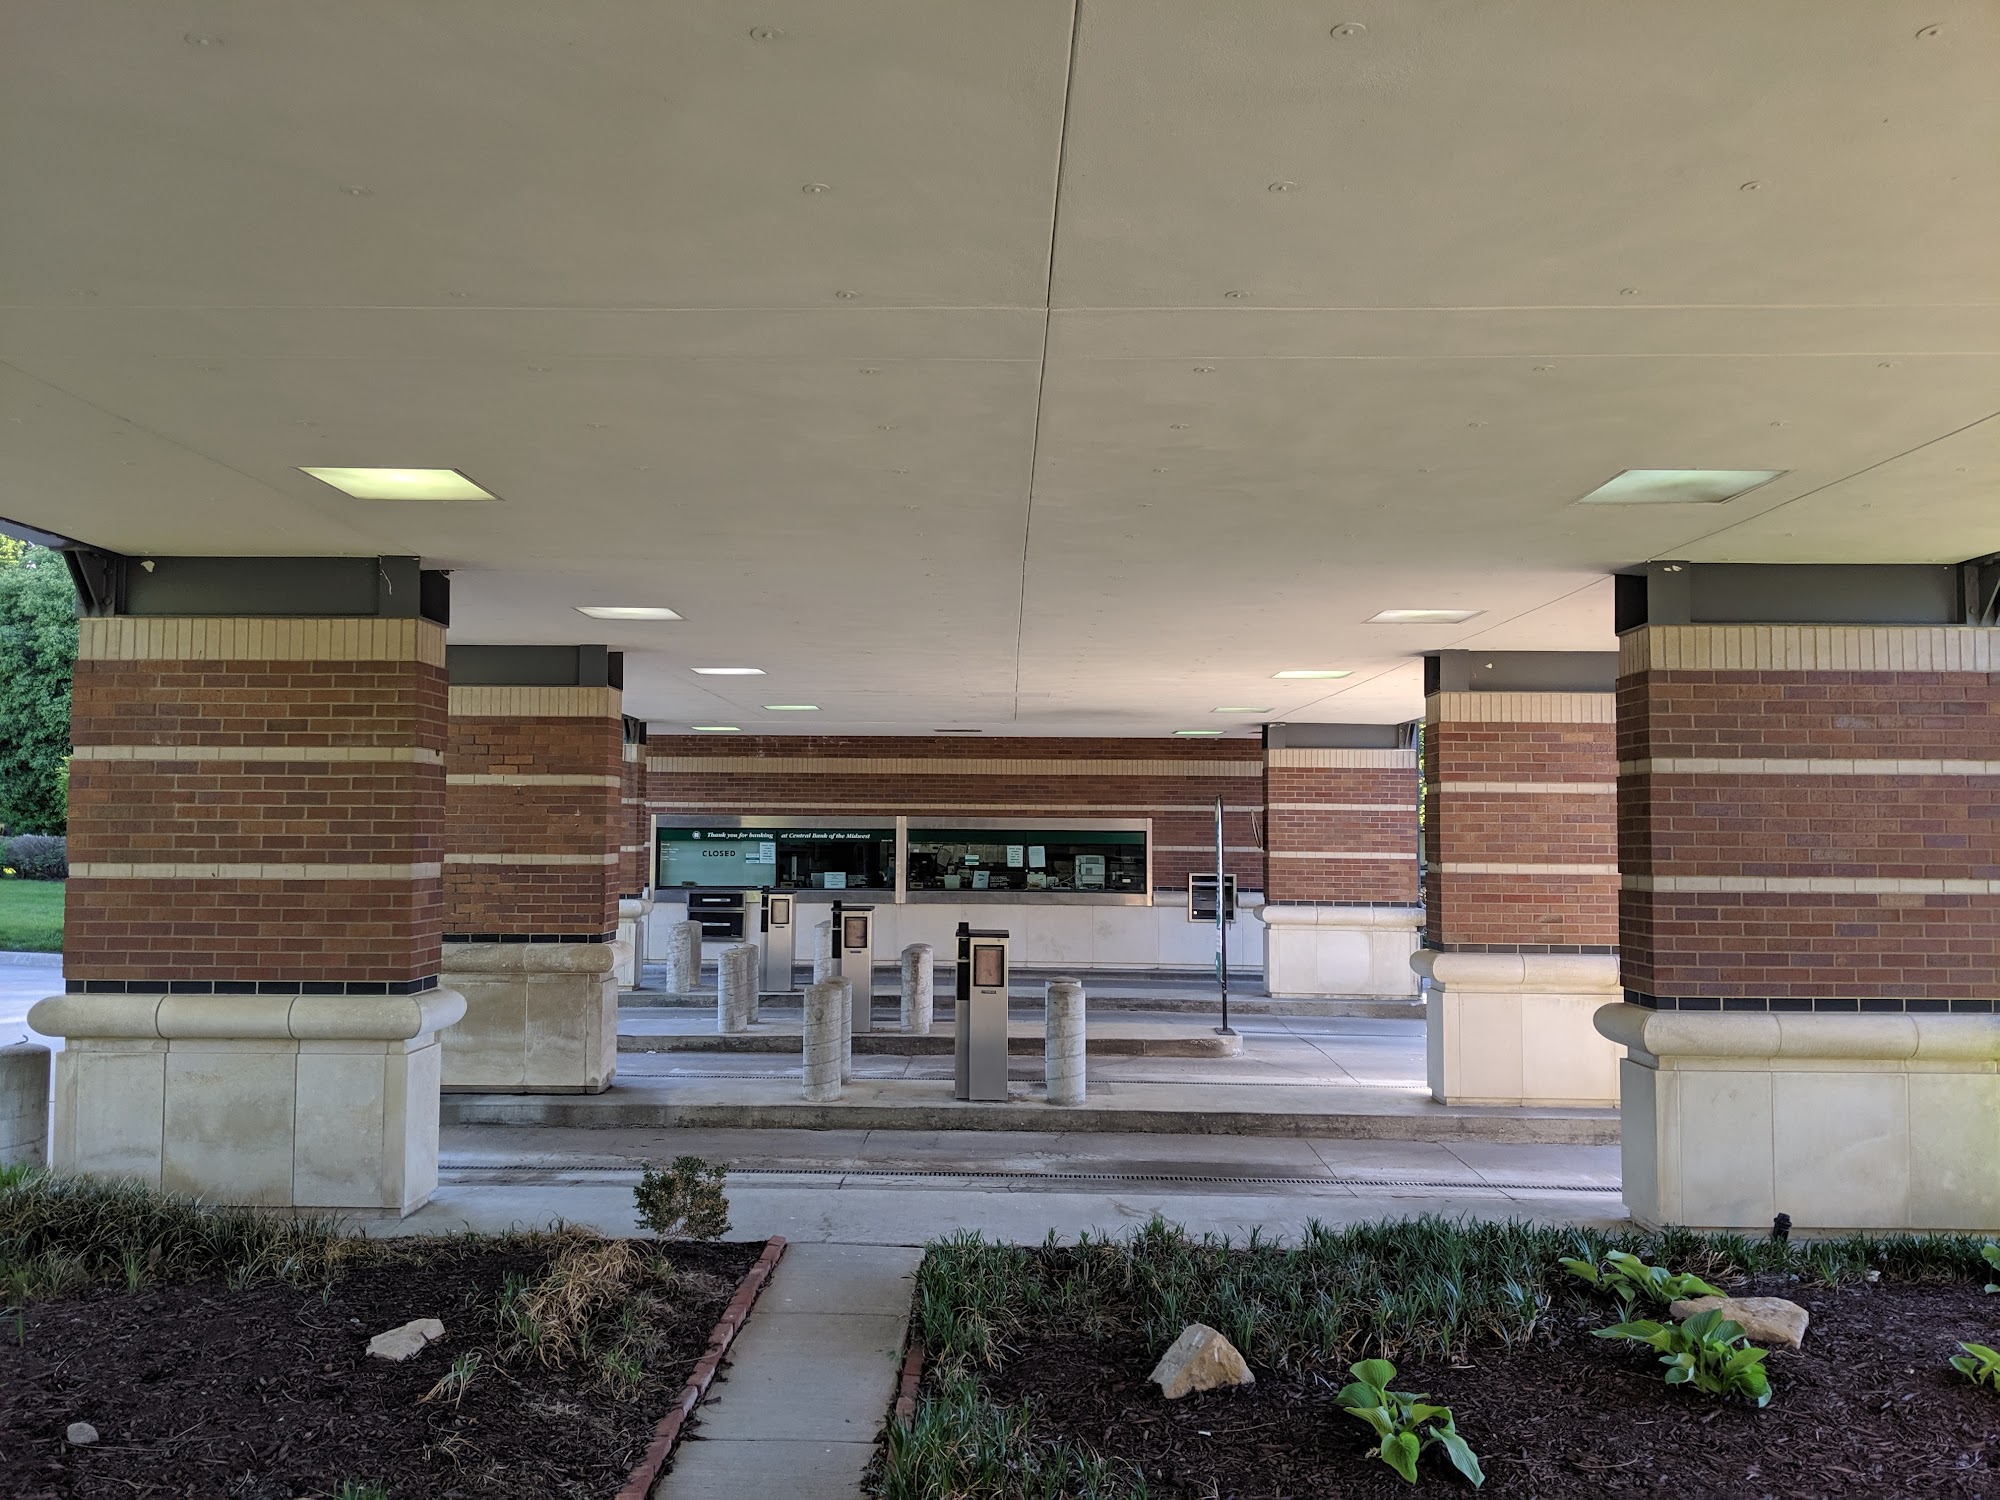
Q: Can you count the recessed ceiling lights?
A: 10